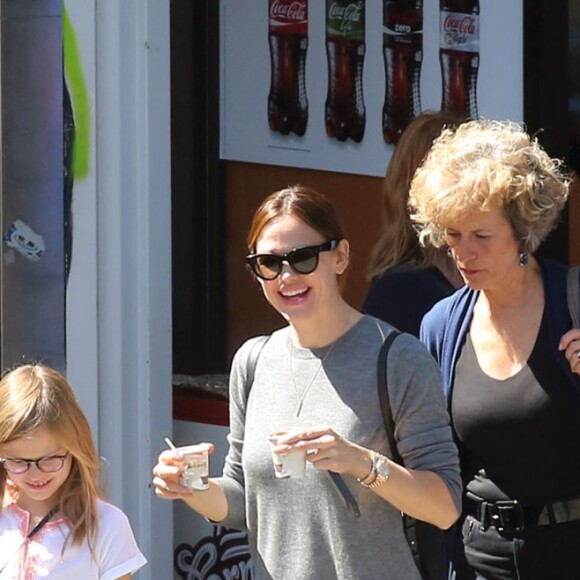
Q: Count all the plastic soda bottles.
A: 4